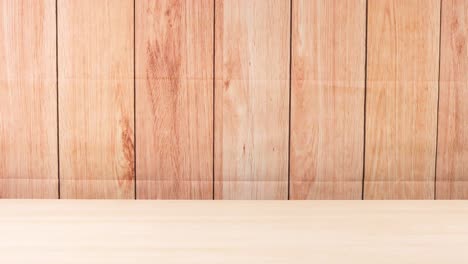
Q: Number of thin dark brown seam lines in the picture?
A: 6